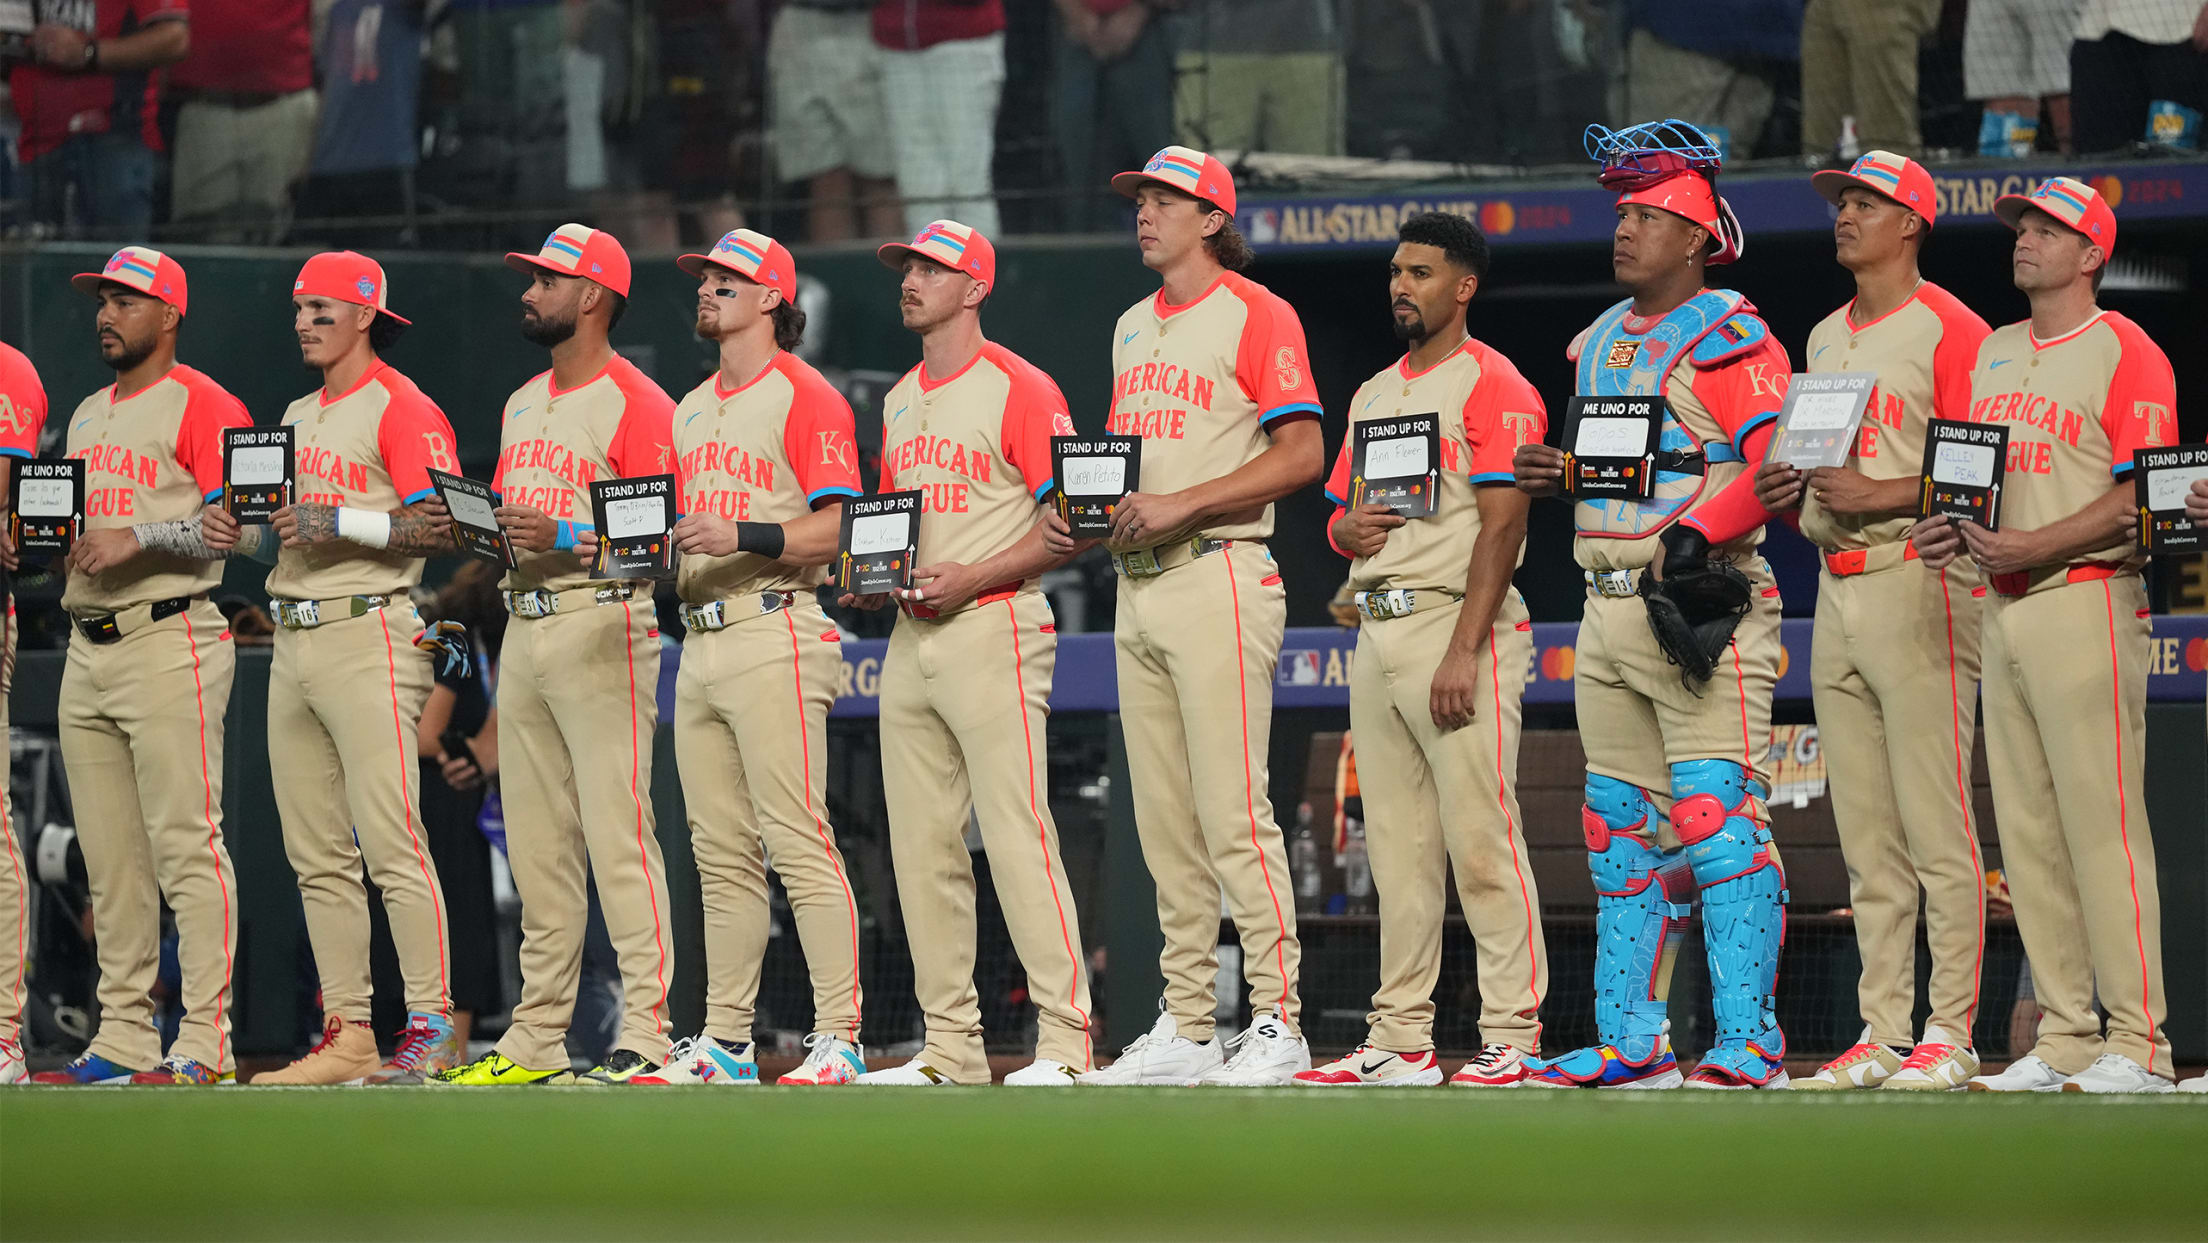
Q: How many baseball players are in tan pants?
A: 11